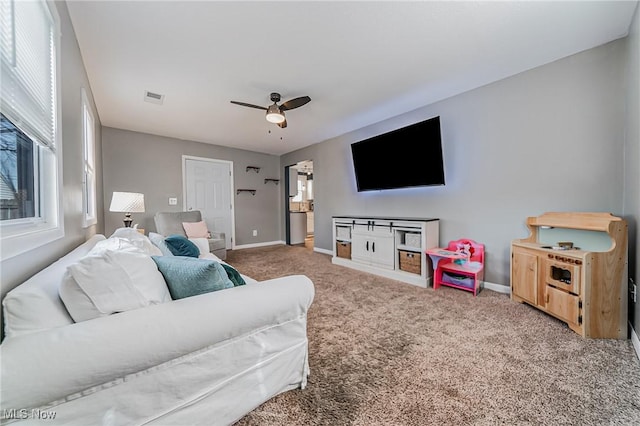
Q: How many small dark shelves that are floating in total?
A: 3